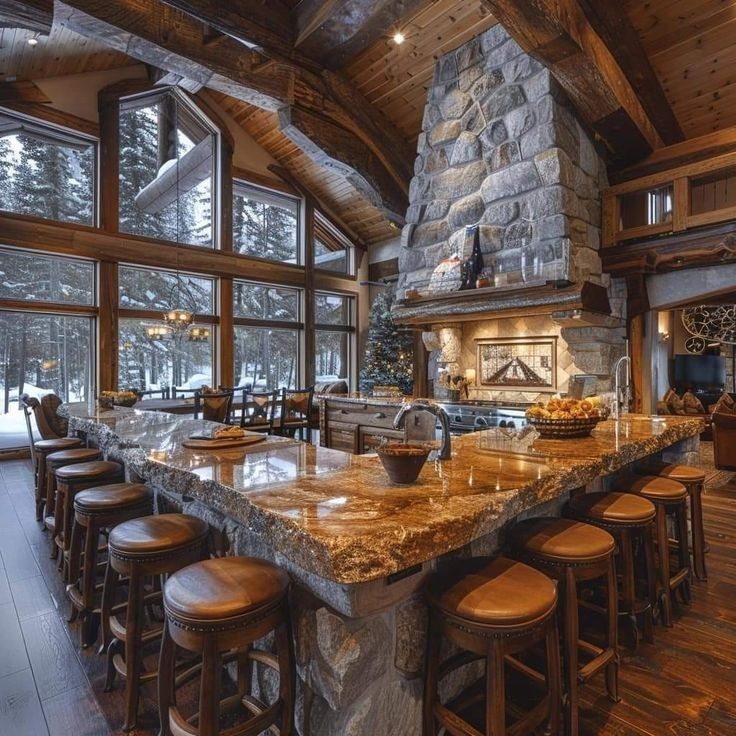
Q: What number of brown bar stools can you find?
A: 11